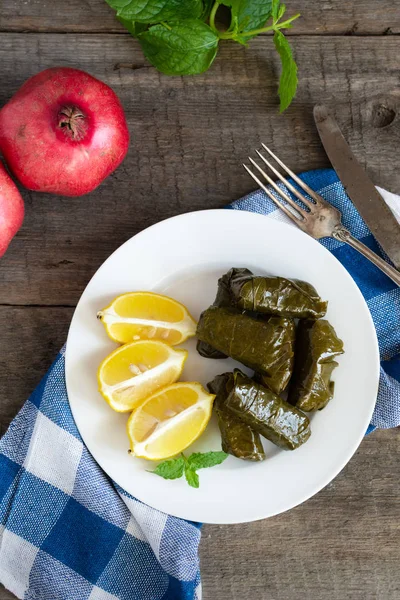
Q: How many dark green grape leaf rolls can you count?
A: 6